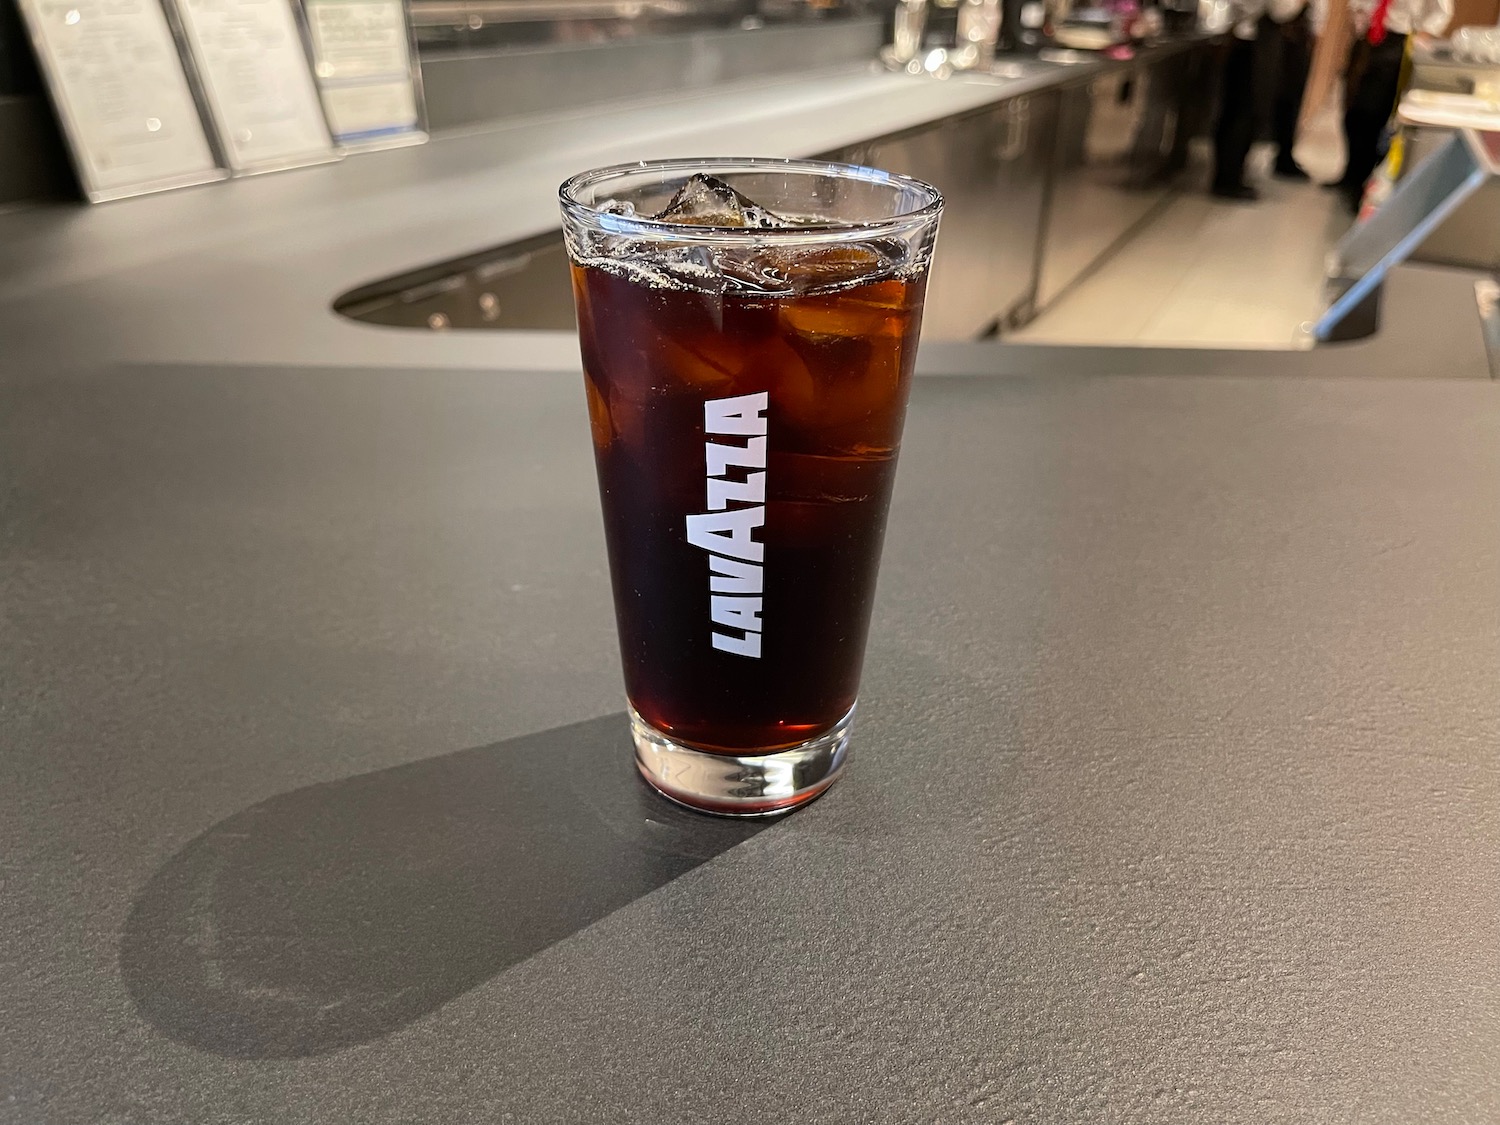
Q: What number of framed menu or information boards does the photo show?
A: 3